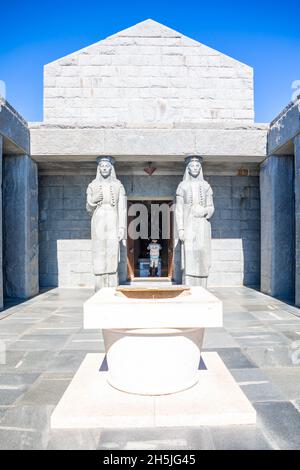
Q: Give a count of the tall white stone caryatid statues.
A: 2